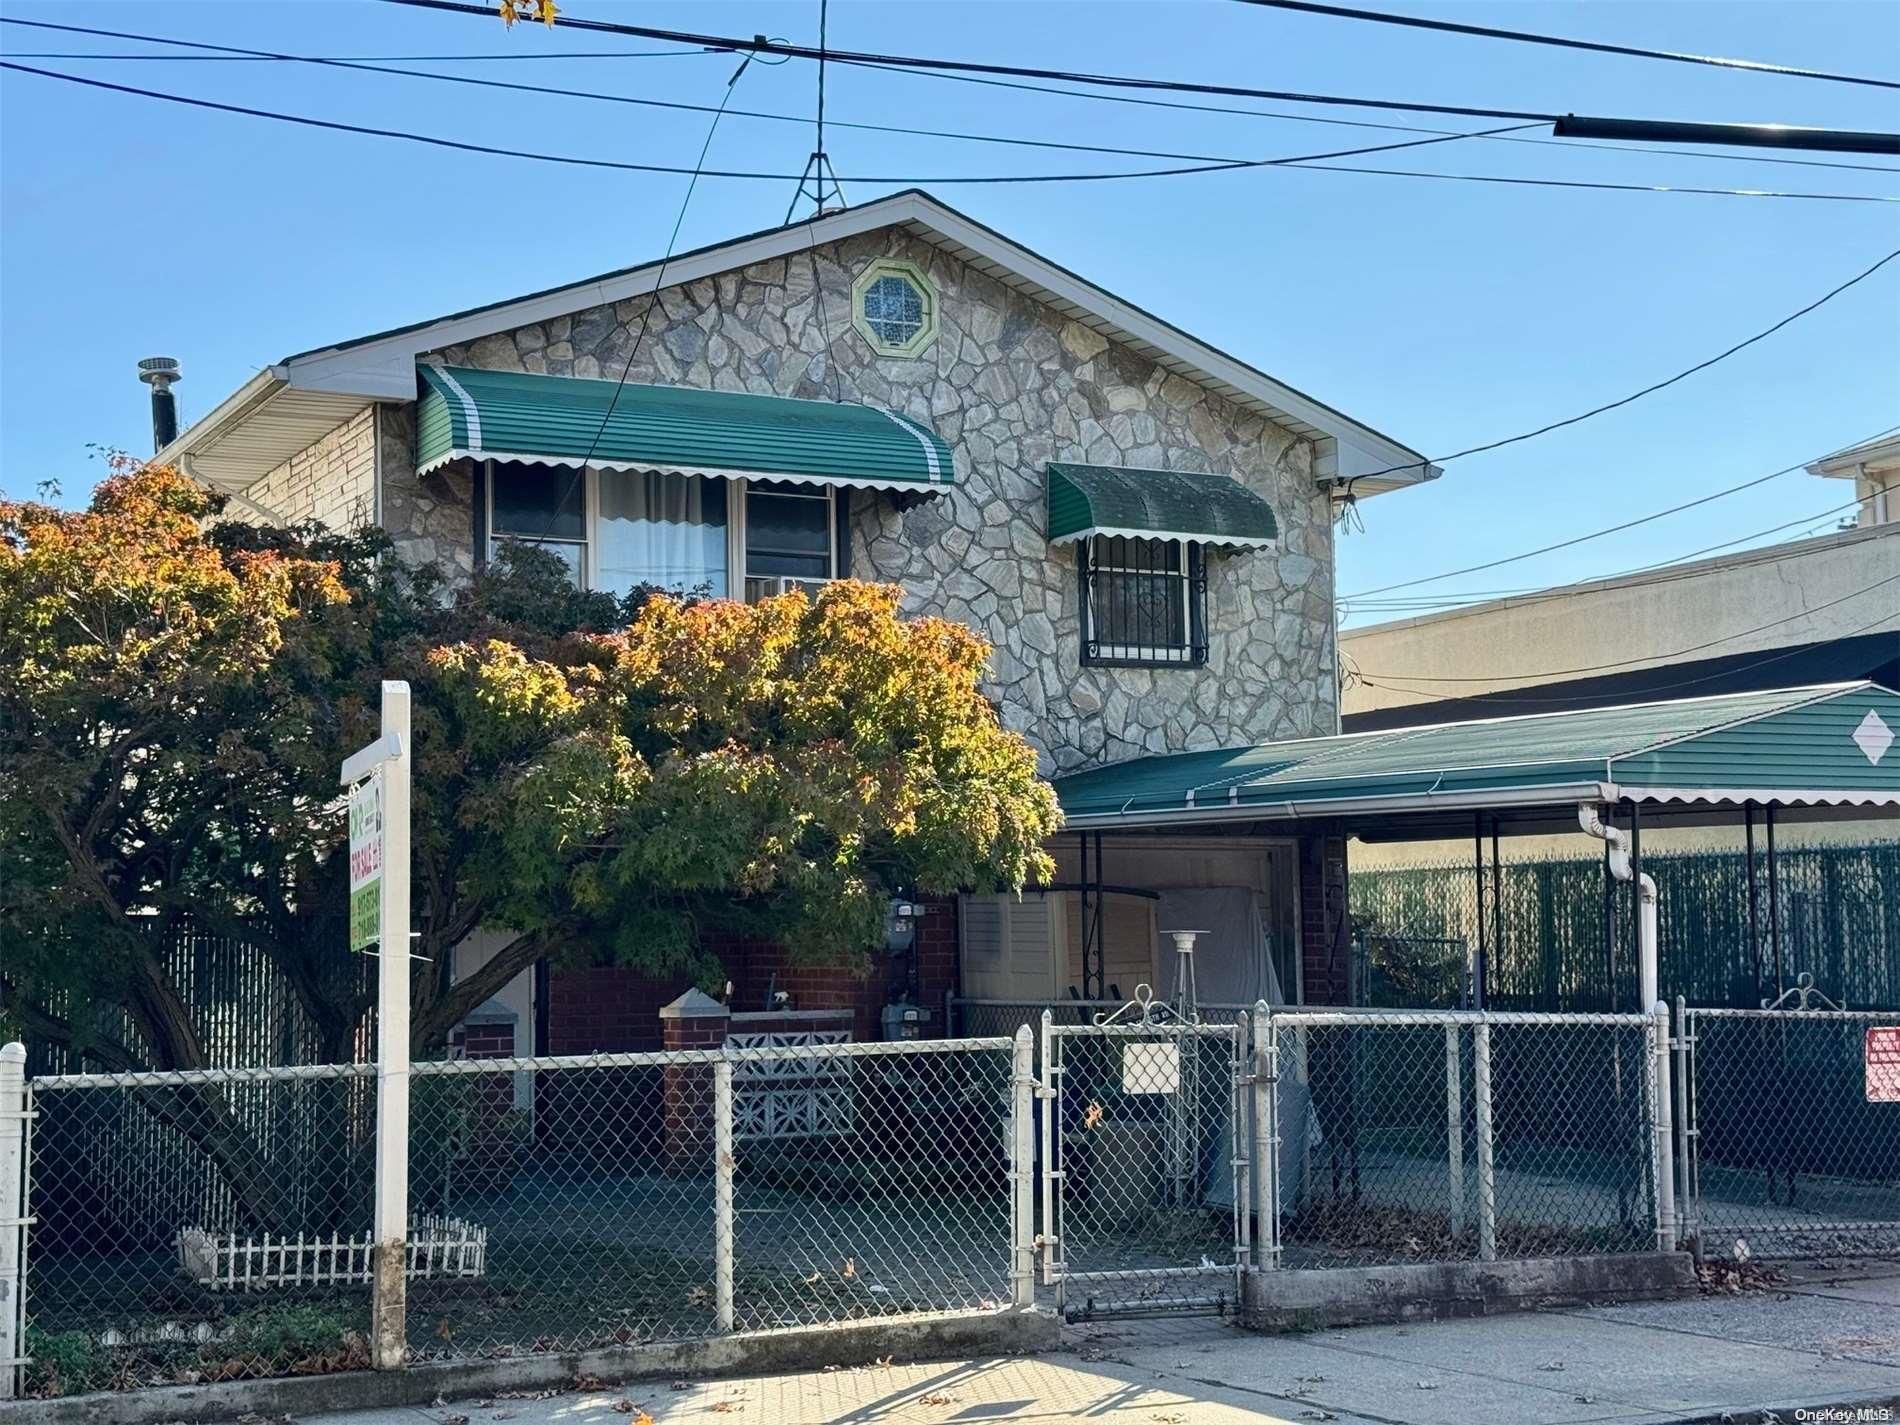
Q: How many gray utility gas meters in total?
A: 2